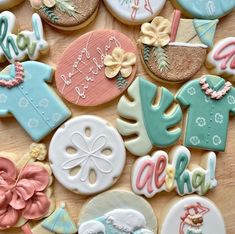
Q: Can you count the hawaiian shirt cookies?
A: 2